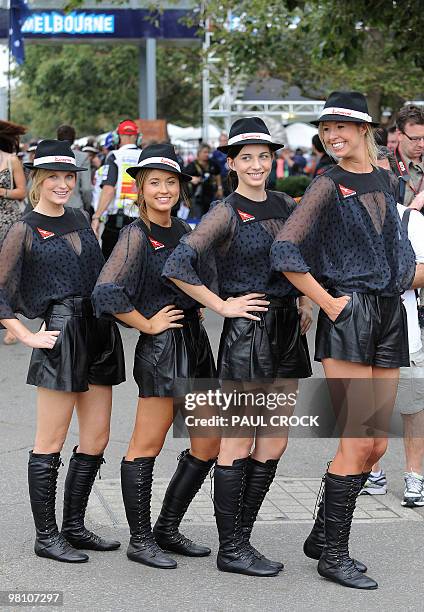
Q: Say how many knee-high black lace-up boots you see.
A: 8